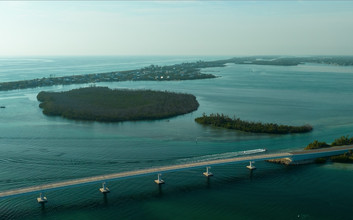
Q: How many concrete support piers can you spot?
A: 5